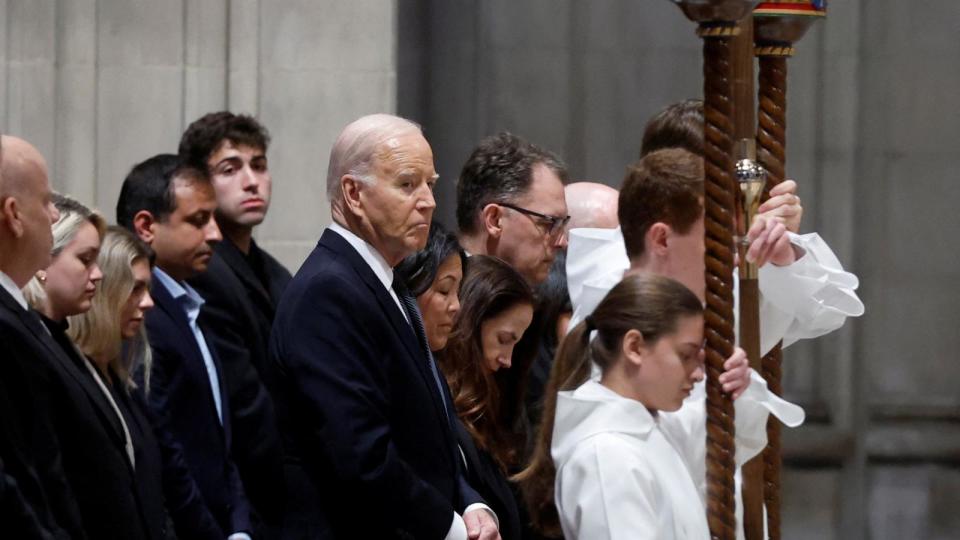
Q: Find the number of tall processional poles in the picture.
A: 3